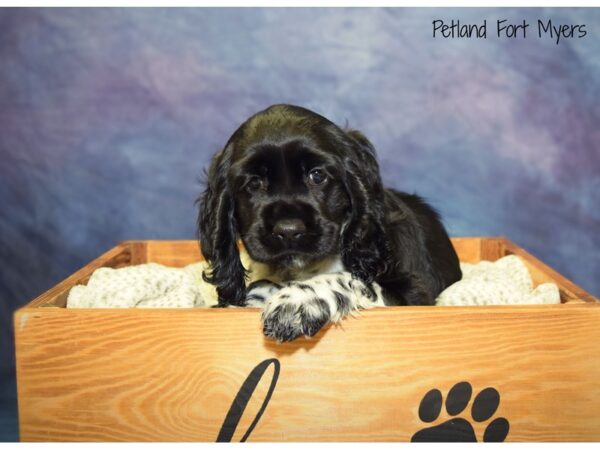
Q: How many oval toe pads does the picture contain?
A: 4